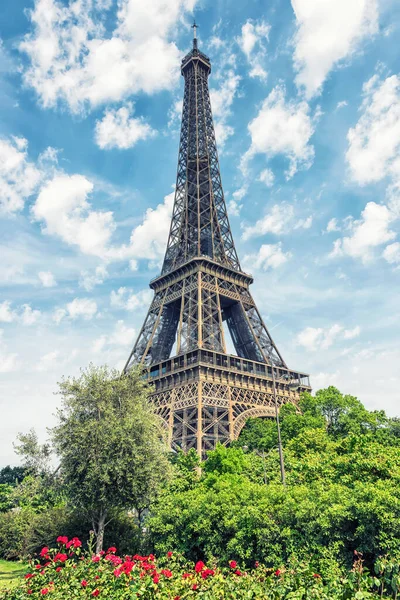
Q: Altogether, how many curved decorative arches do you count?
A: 2